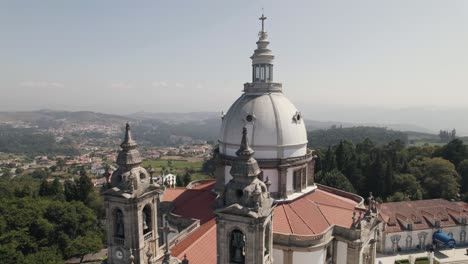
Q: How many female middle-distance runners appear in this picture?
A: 0